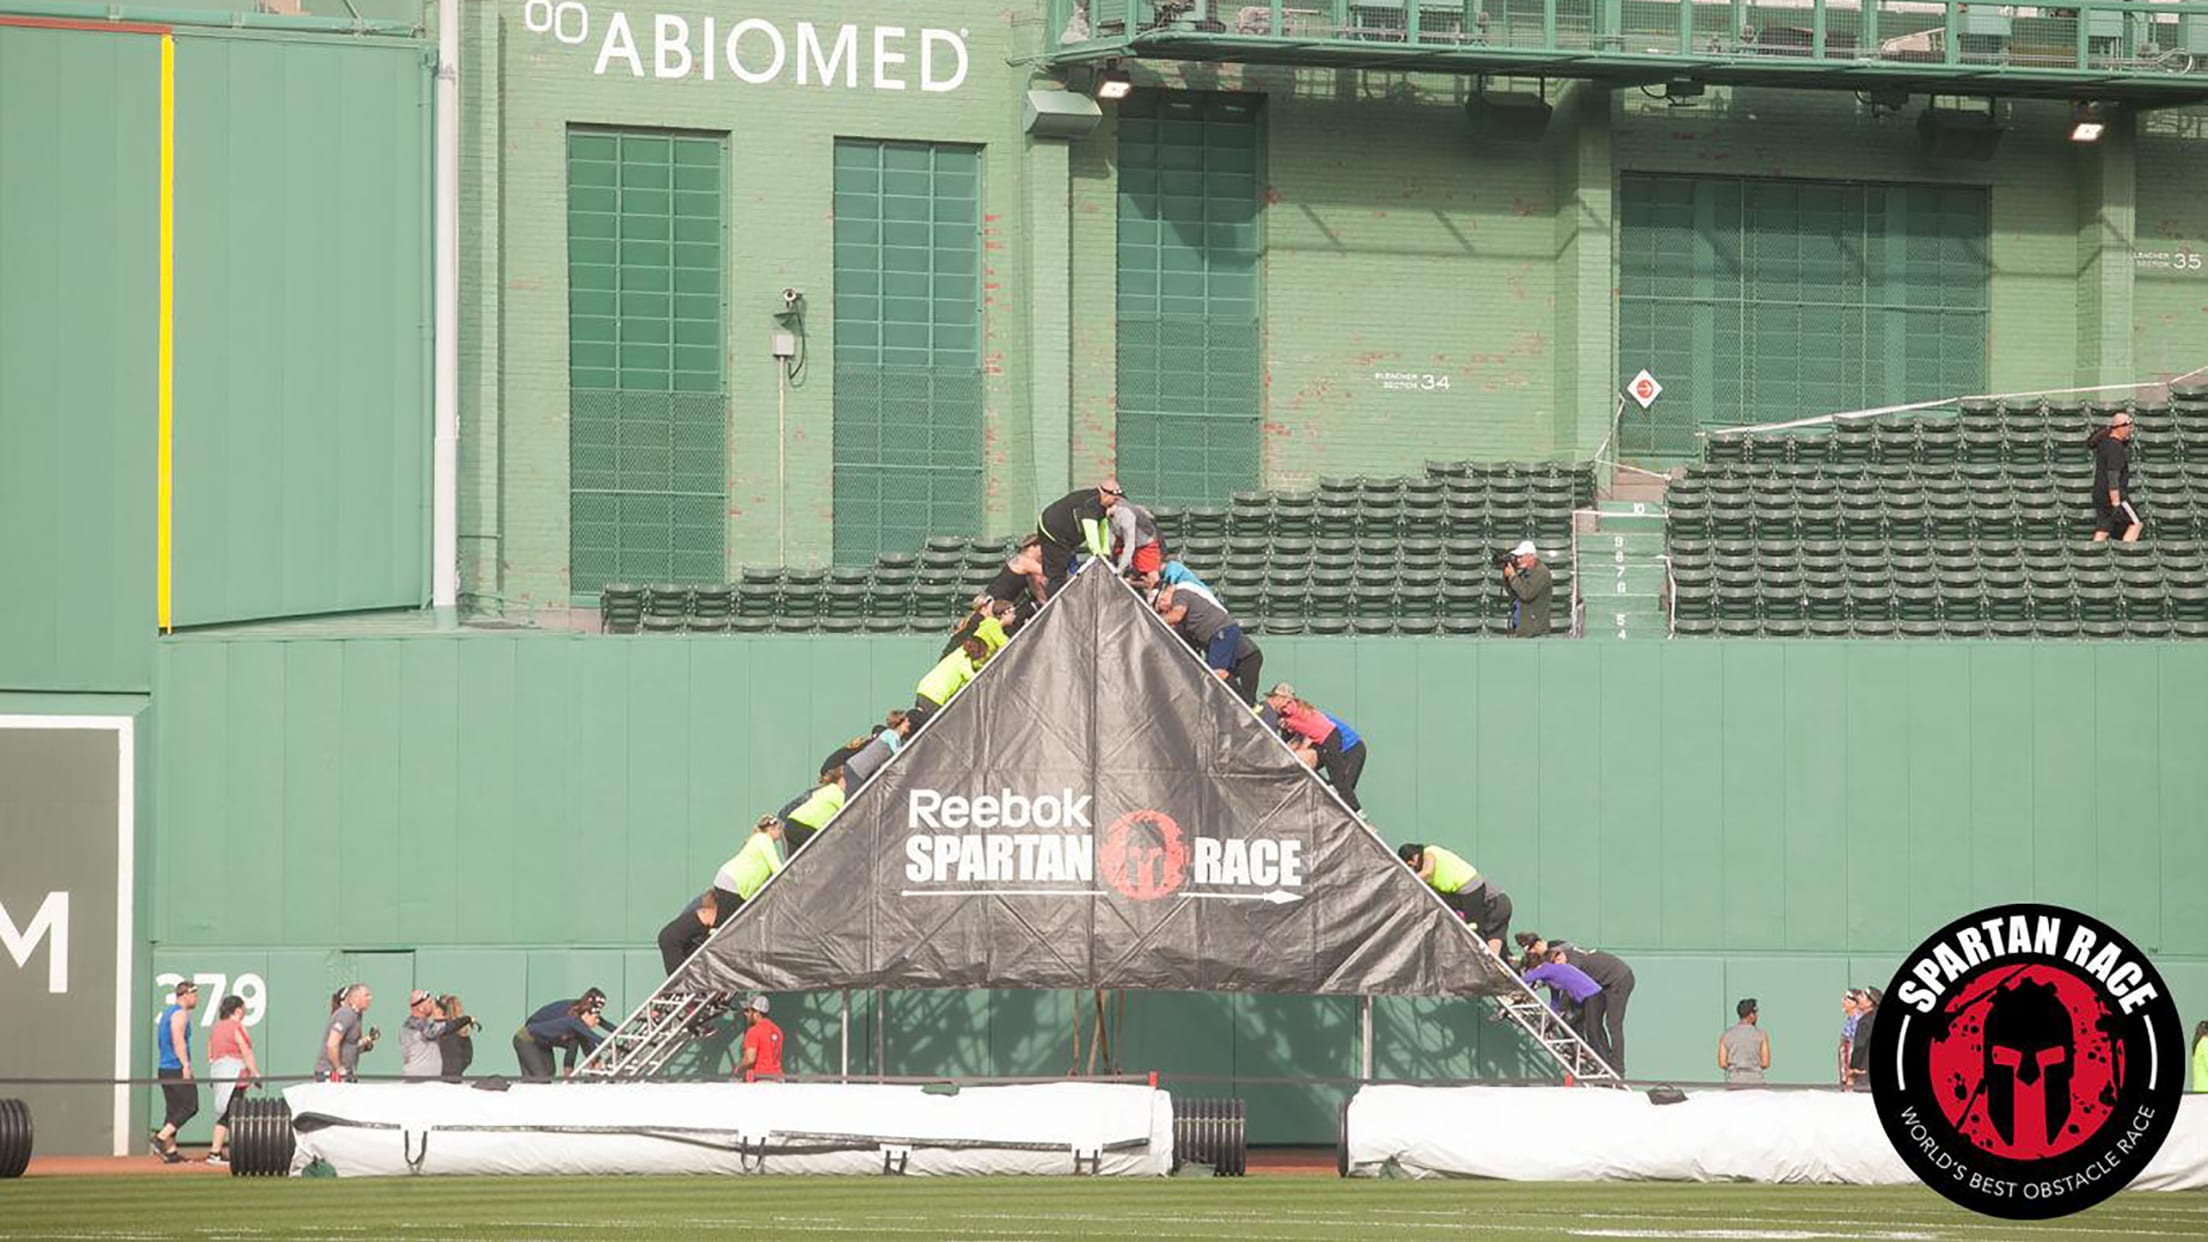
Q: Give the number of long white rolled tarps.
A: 2